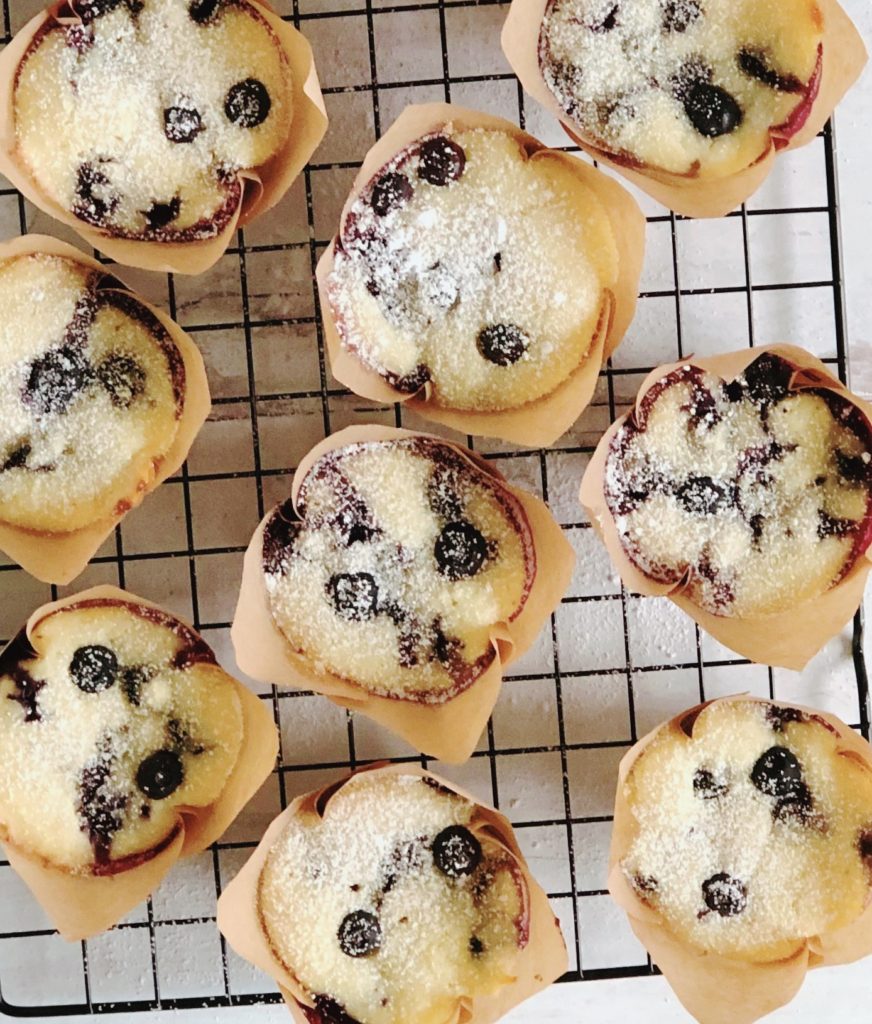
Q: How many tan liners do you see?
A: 9